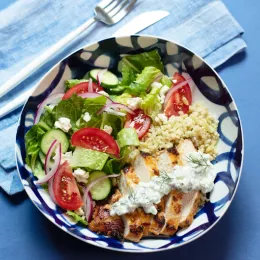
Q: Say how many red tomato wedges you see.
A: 5